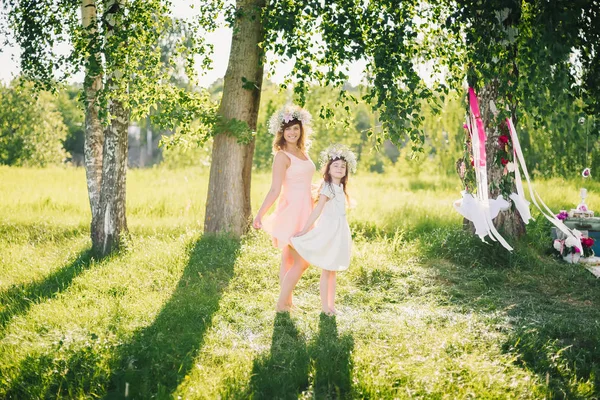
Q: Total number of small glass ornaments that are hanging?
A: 2